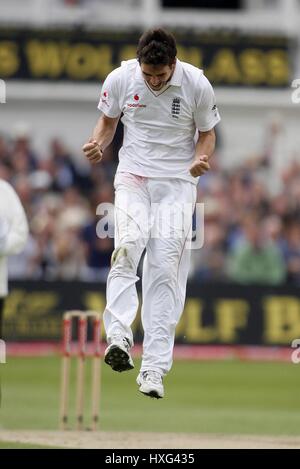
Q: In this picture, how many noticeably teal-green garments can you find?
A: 1